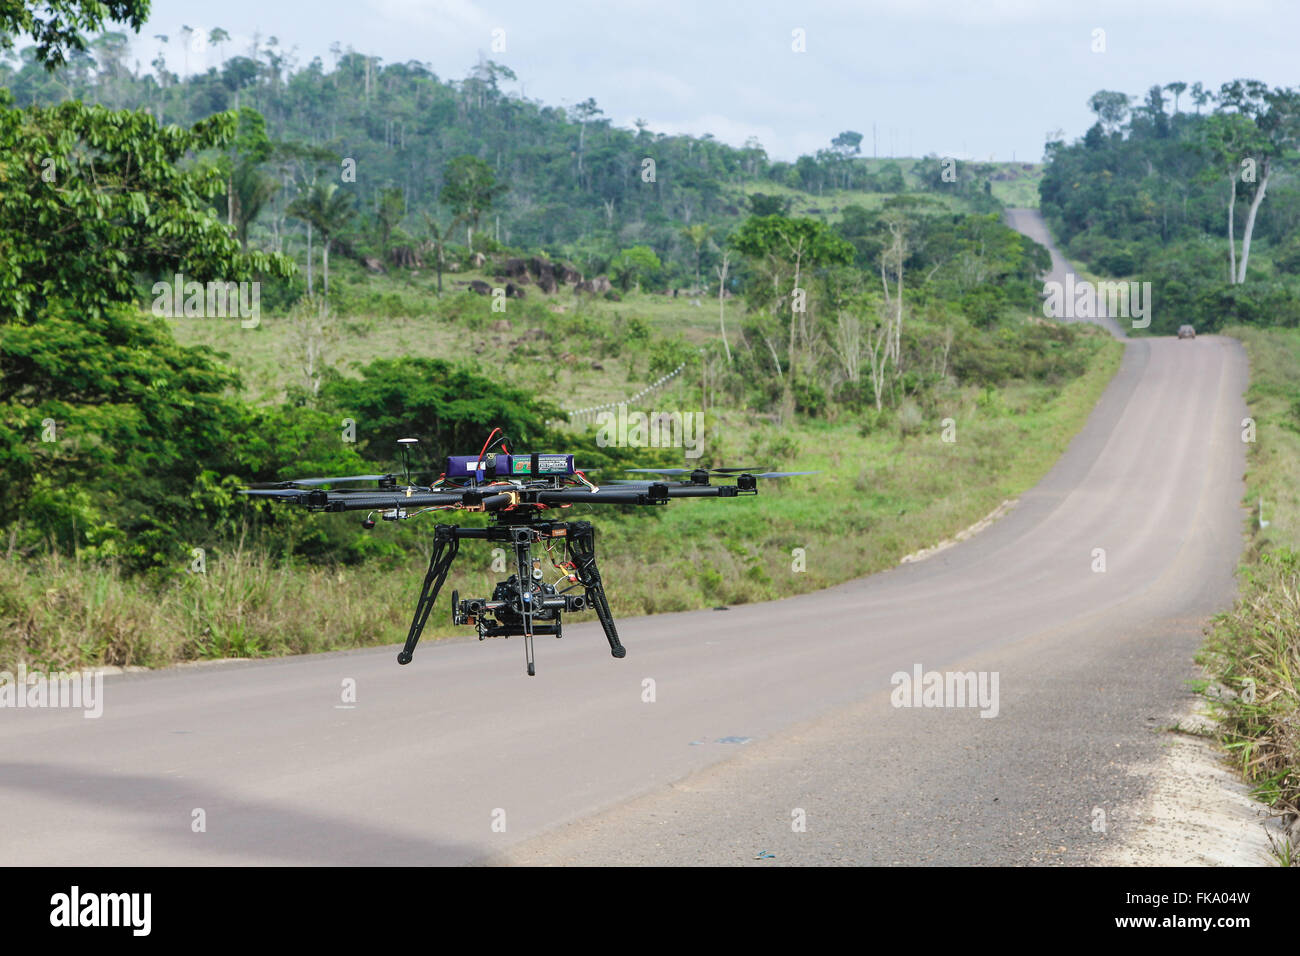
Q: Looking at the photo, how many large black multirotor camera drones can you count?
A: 1